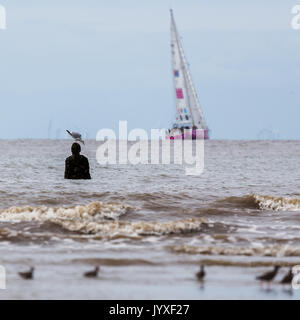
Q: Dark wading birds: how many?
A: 5